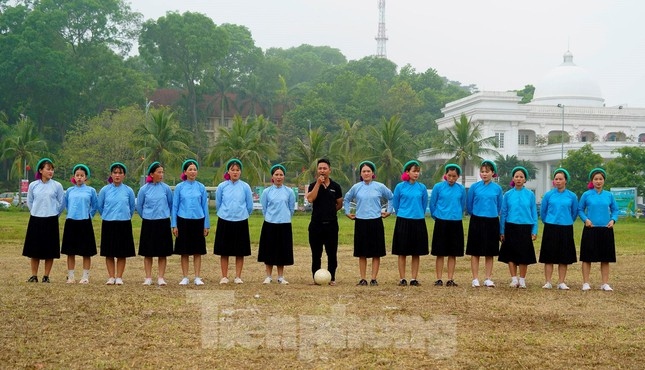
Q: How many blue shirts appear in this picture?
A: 14